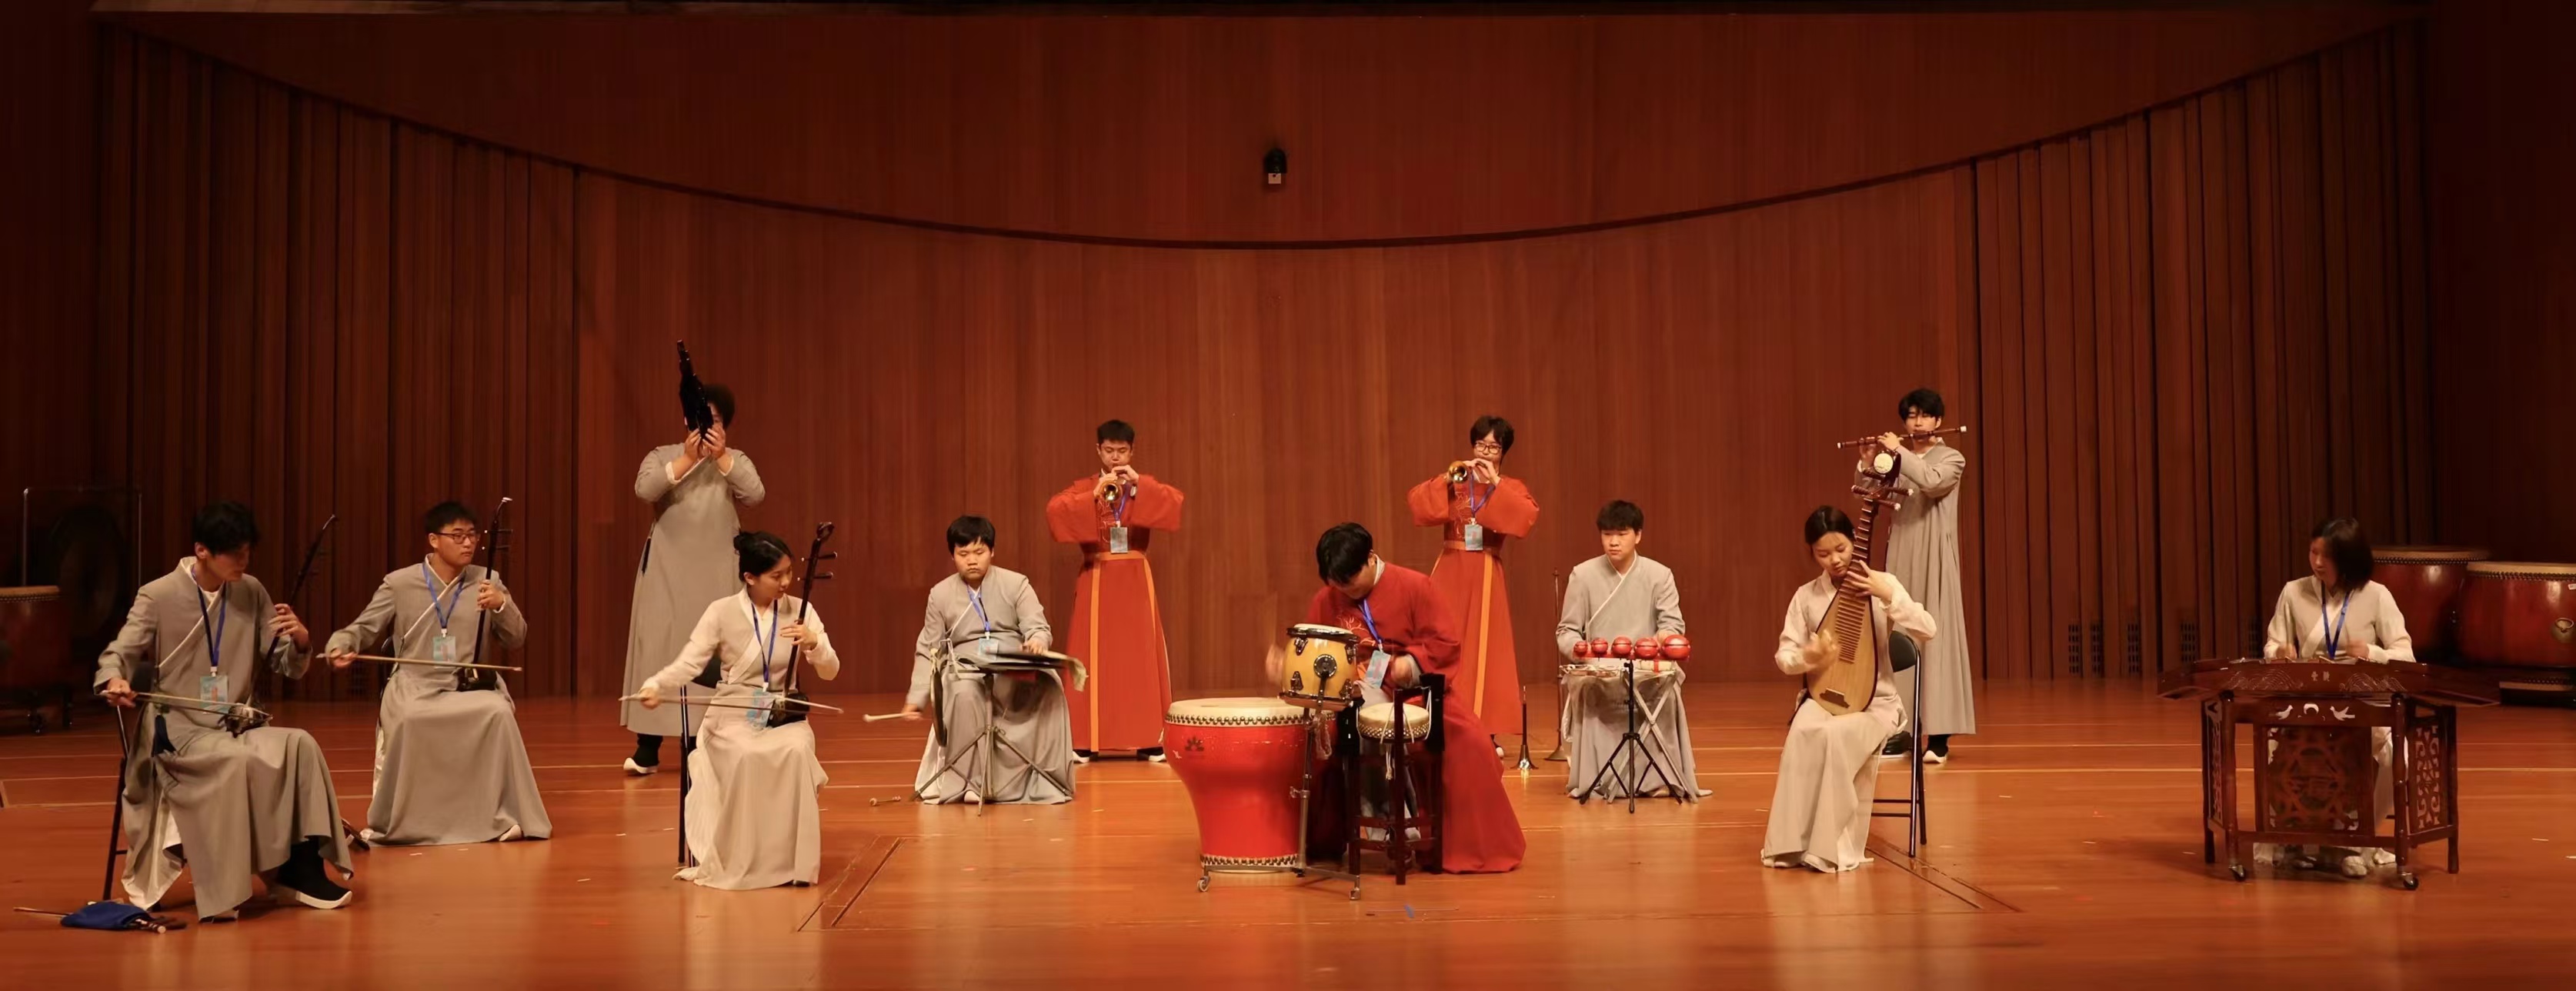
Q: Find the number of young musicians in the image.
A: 12